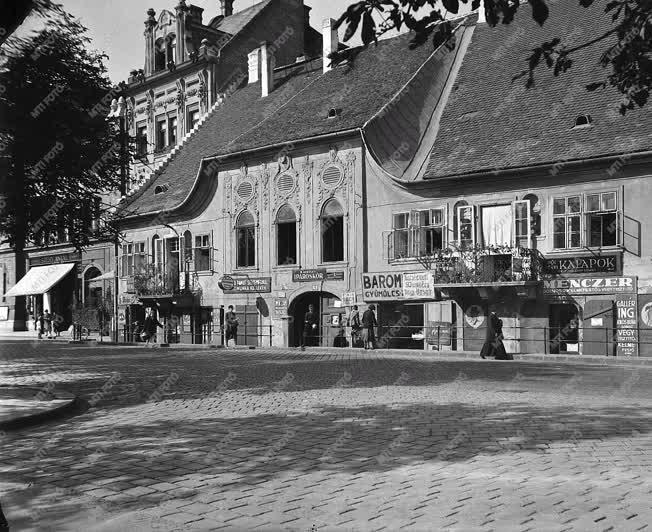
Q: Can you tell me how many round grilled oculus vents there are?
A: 3